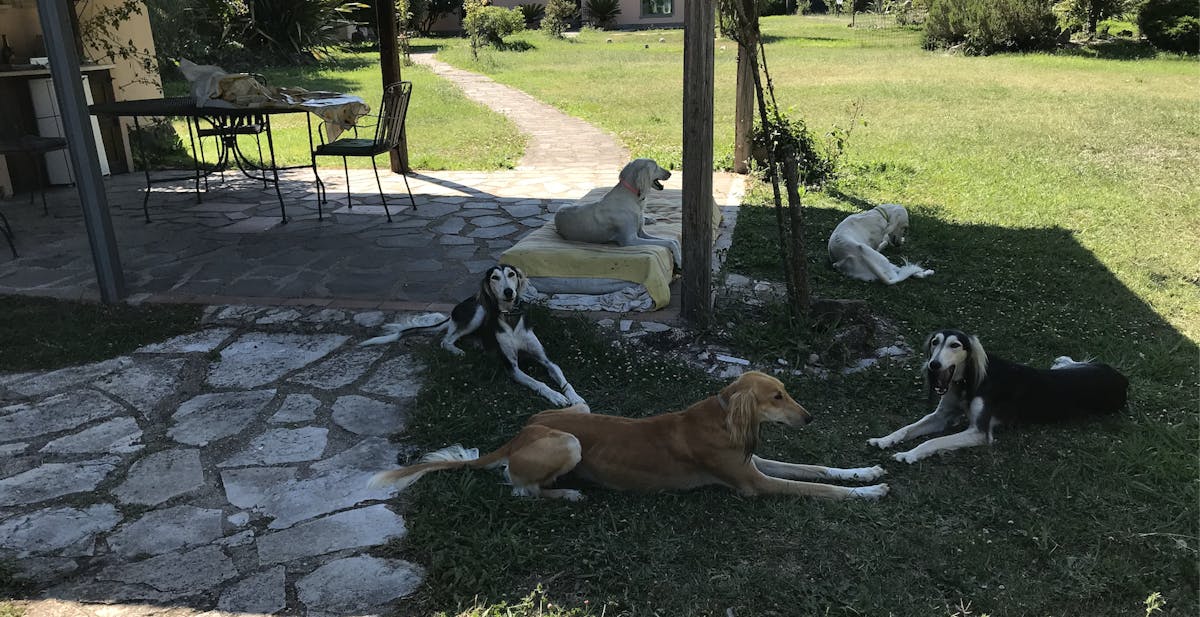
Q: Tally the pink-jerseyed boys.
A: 0